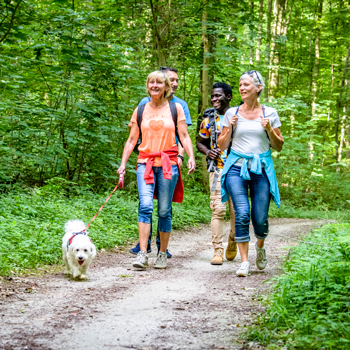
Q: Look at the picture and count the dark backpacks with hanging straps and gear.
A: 1